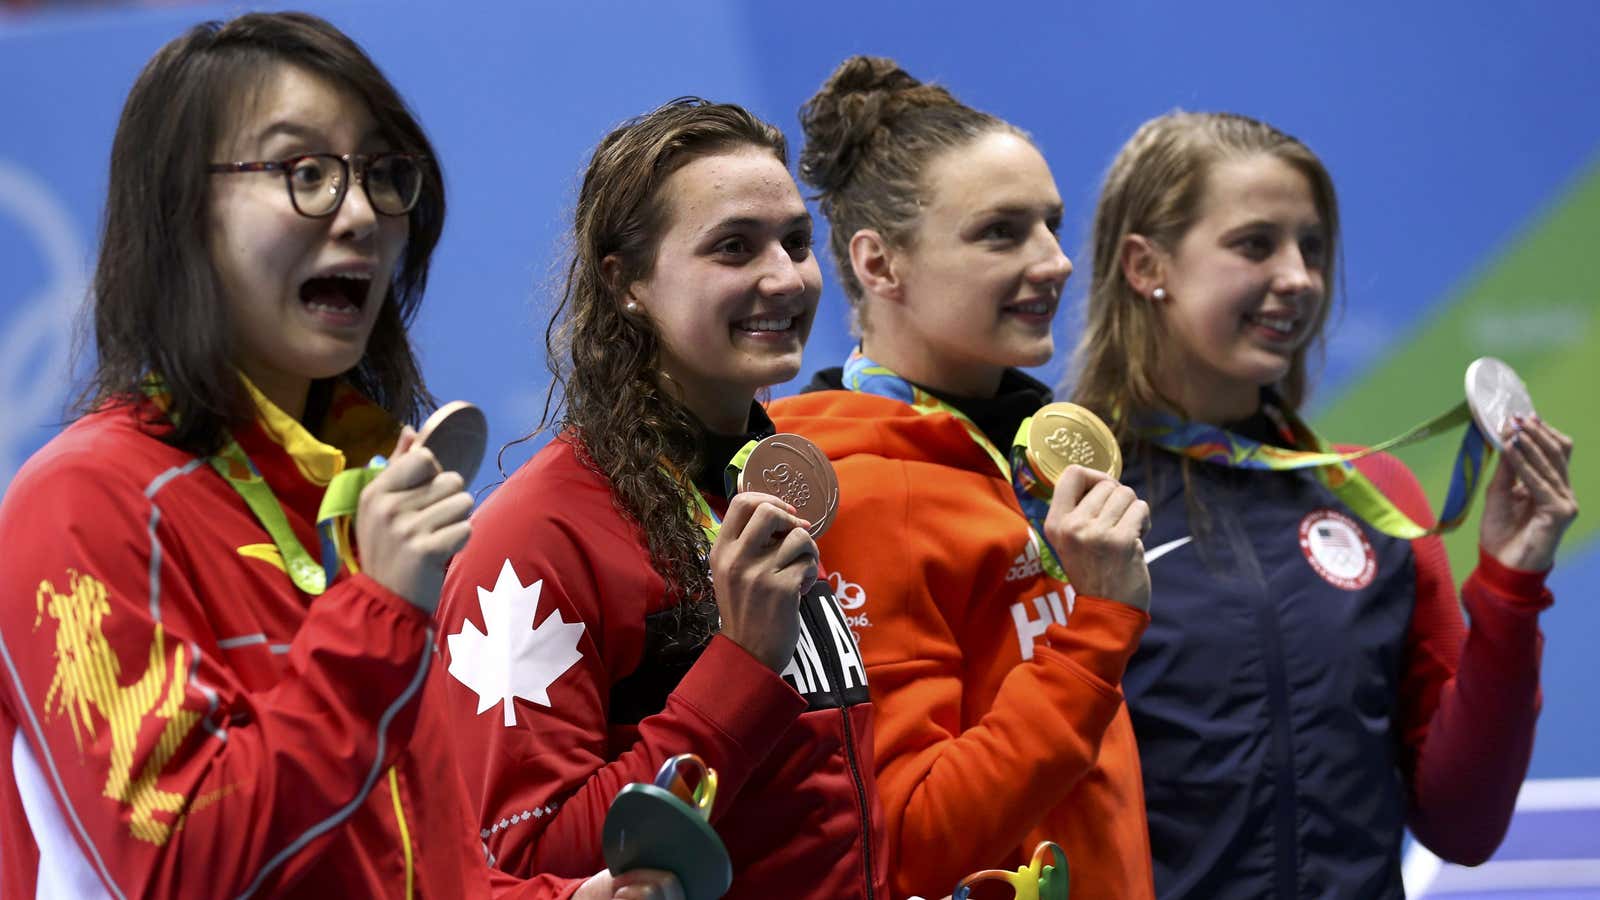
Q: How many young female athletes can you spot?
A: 4